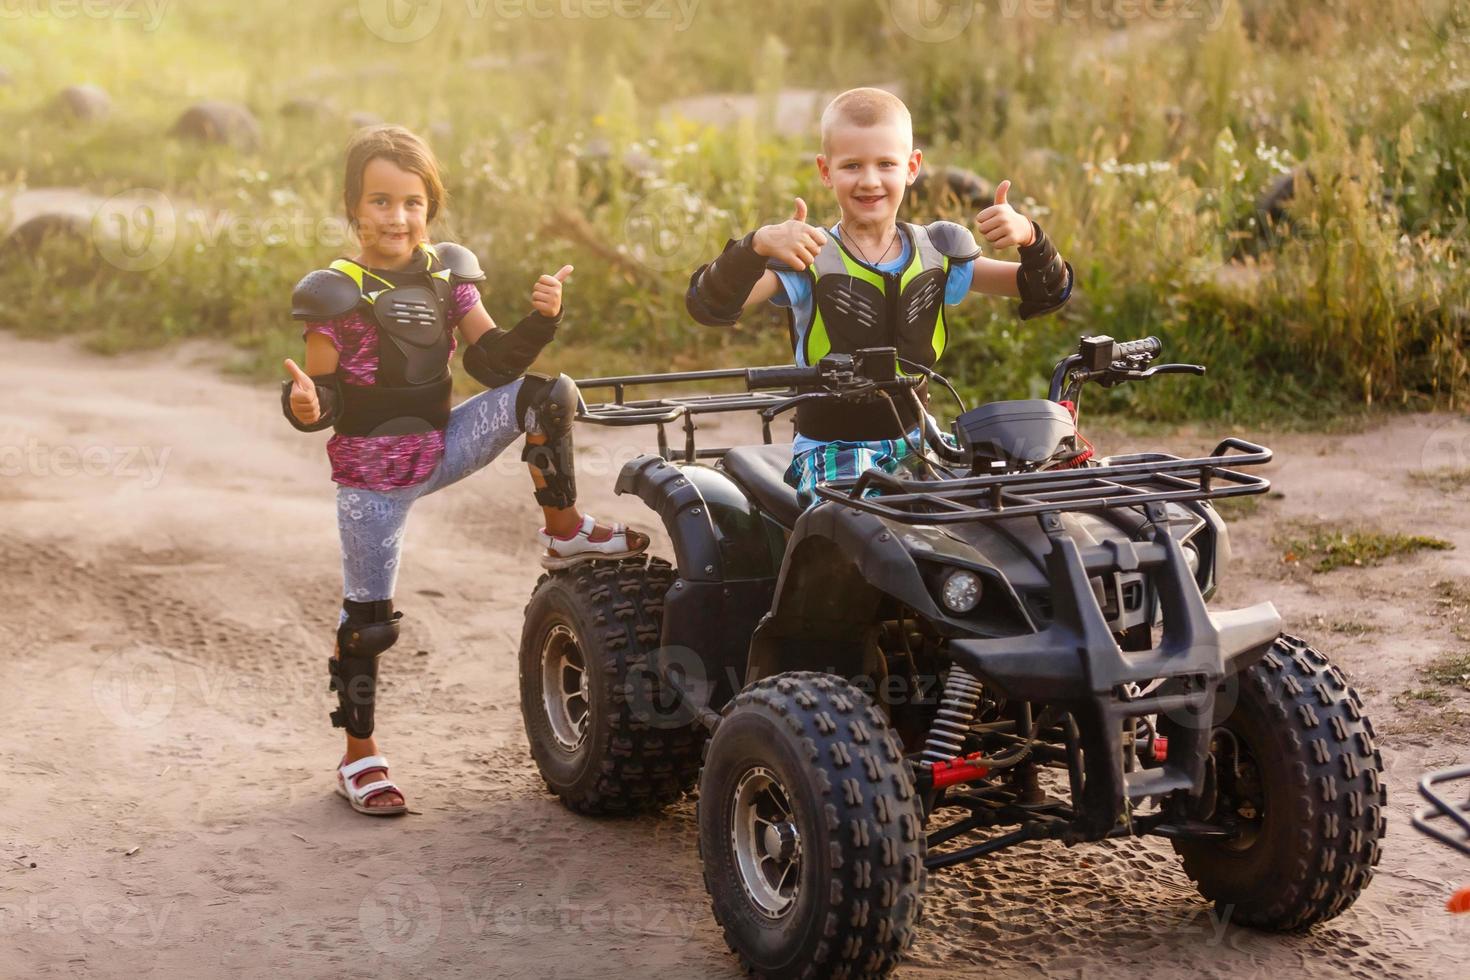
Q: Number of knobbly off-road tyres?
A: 3